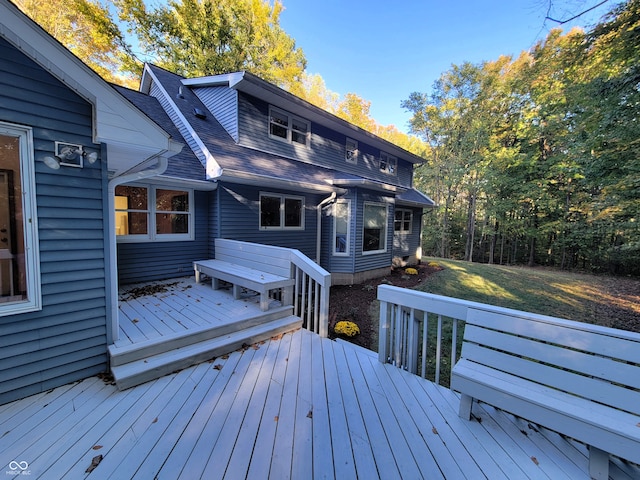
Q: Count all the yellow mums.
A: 3